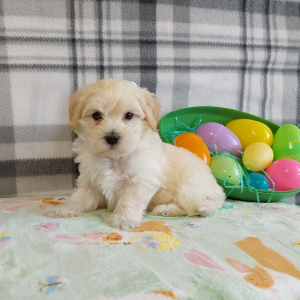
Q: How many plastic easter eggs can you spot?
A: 8